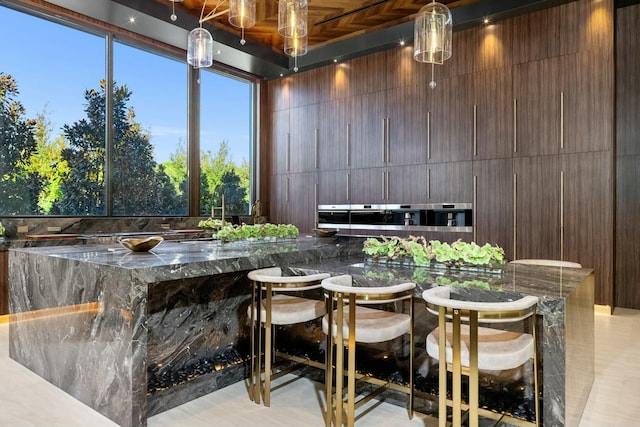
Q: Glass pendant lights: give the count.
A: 5